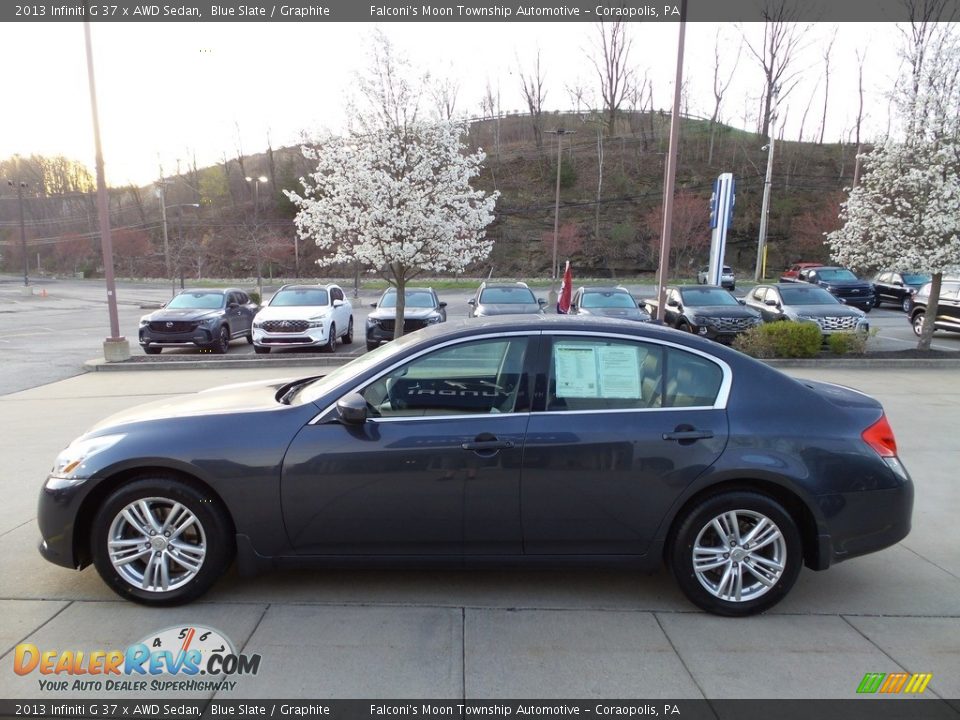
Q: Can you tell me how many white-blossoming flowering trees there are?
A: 2